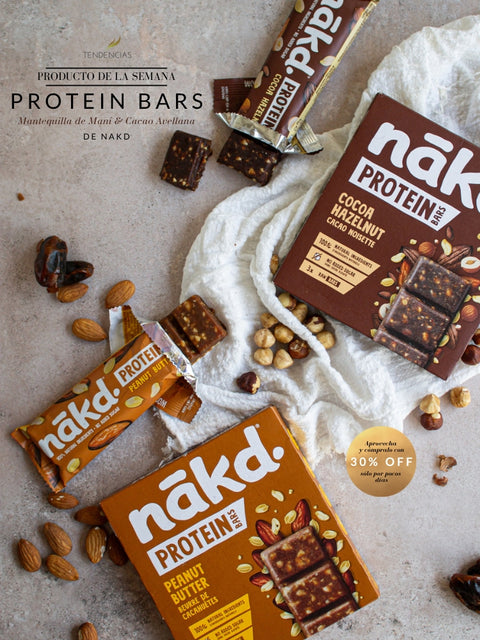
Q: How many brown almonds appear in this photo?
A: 11